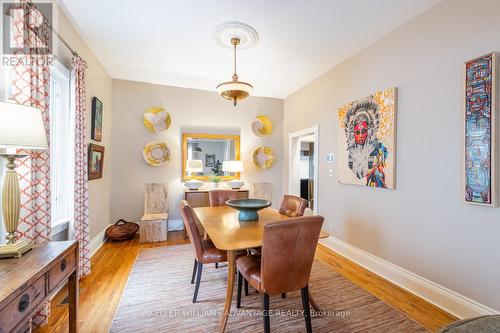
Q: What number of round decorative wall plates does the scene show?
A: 4